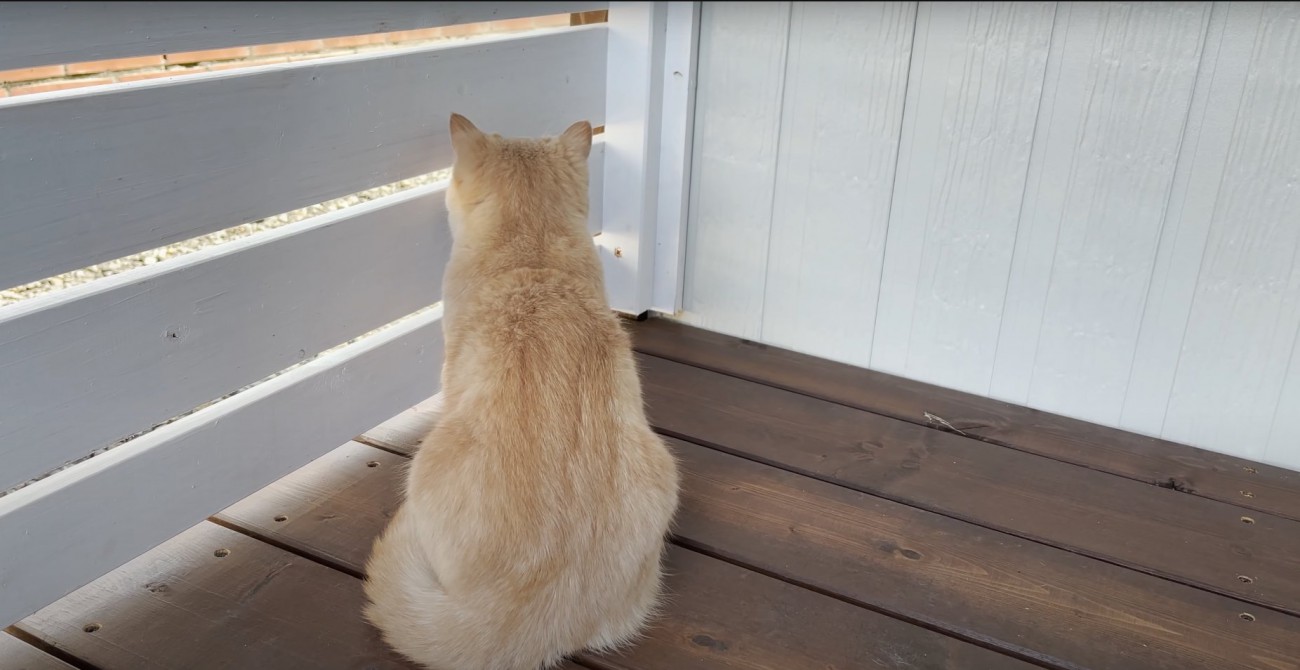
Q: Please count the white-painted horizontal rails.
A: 4